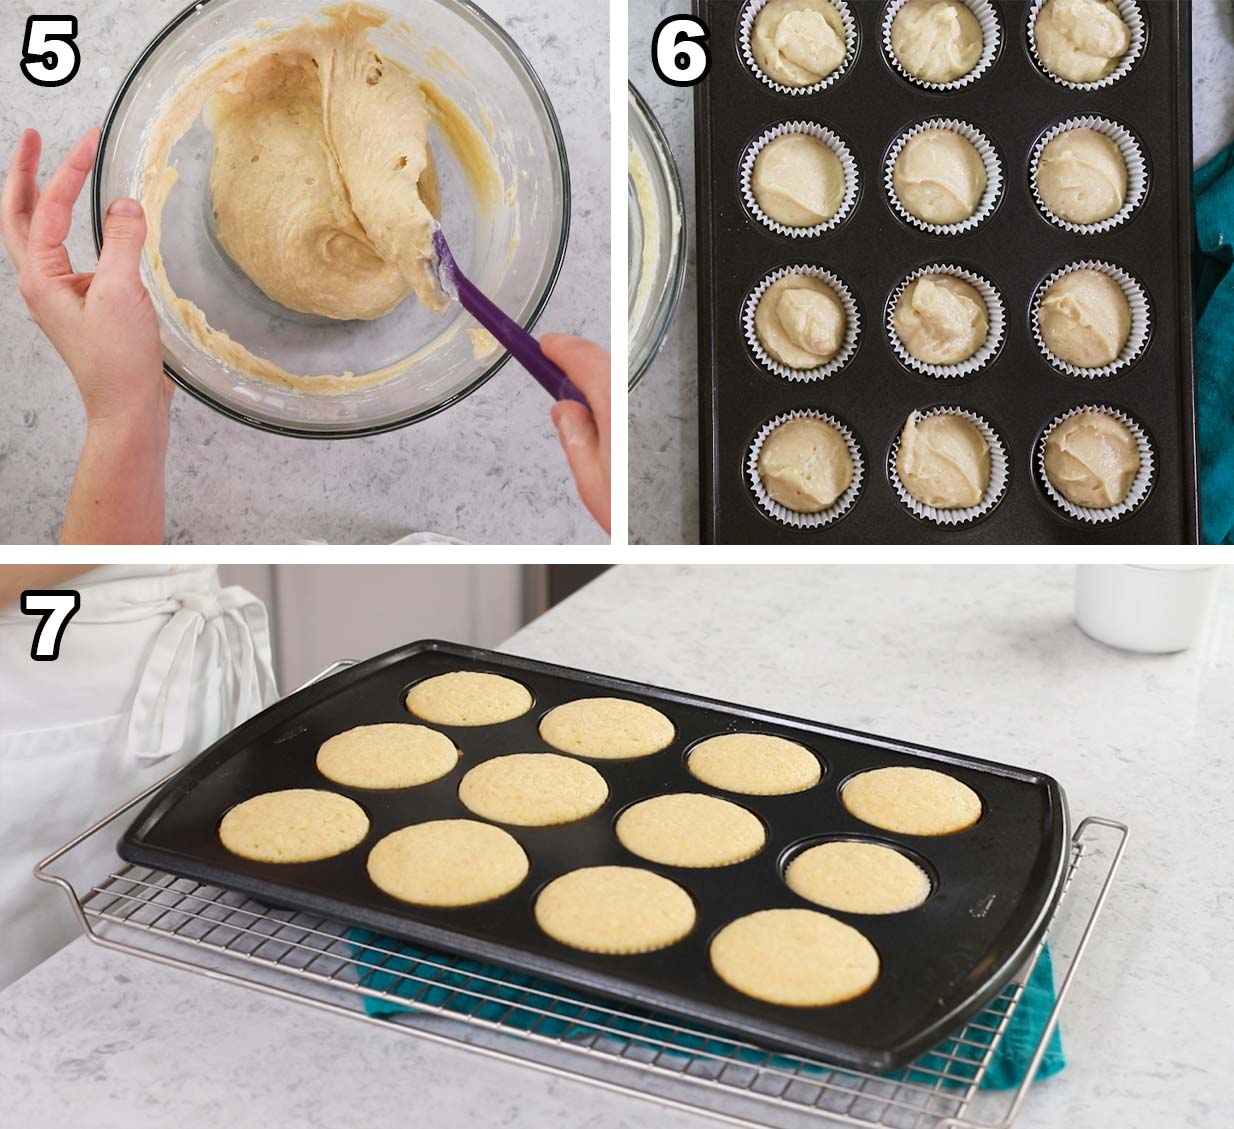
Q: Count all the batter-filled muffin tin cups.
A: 12